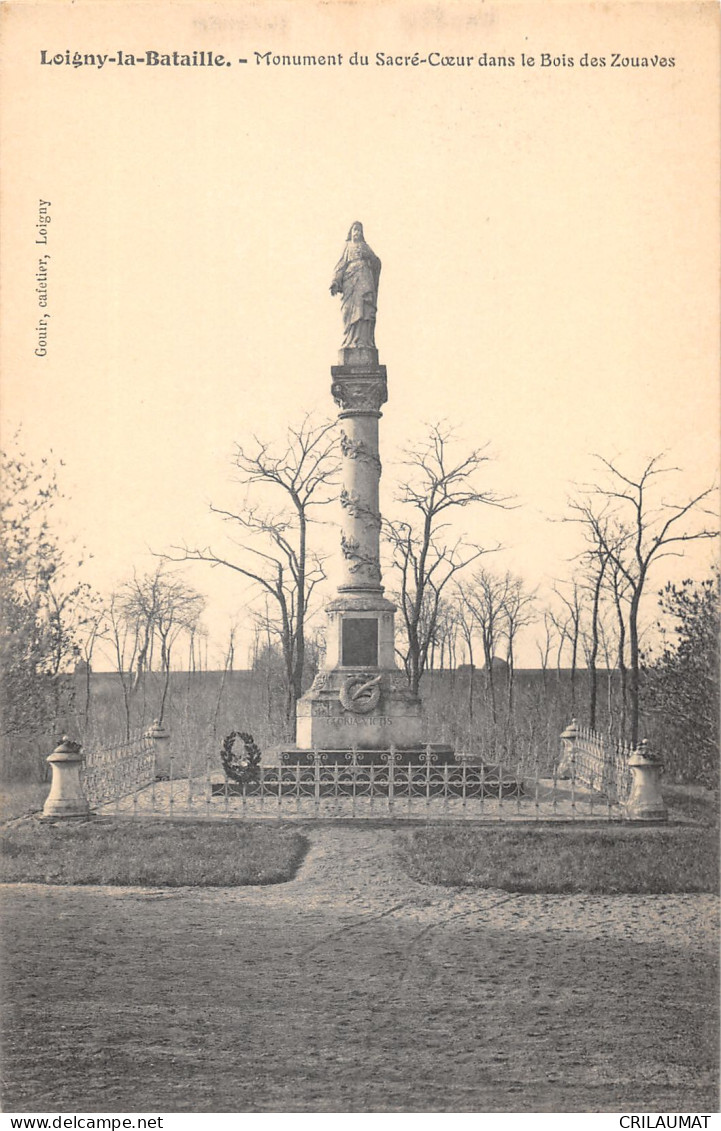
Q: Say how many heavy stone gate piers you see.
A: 4